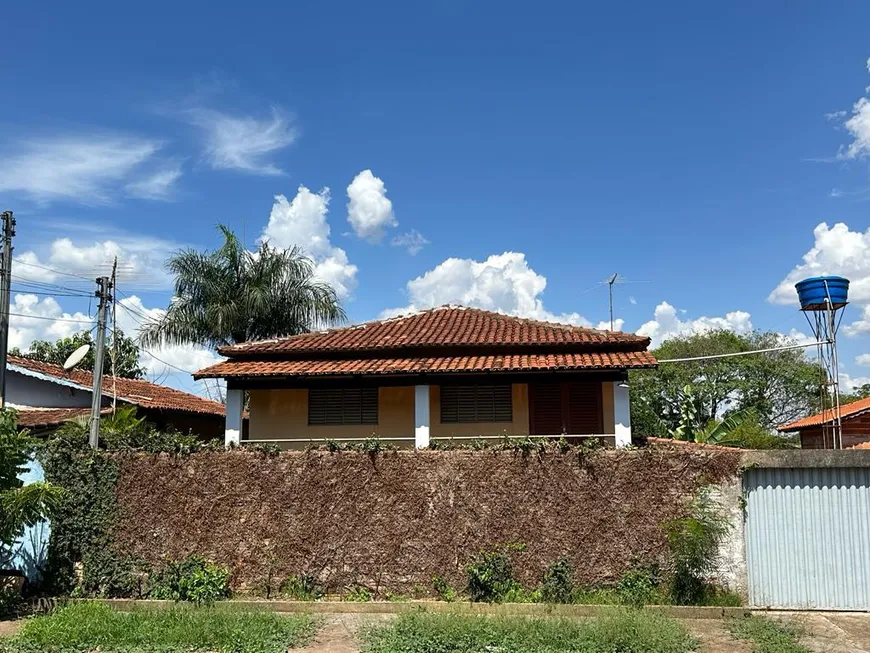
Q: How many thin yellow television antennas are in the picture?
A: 0